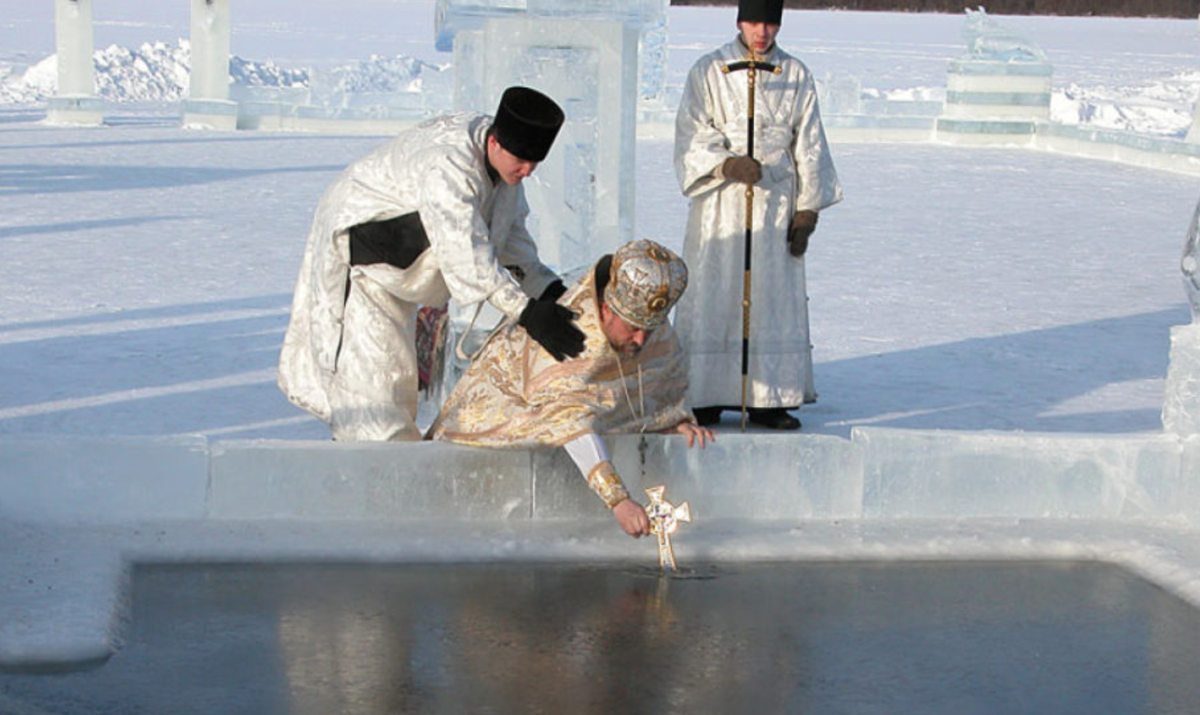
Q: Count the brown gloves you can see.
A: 2